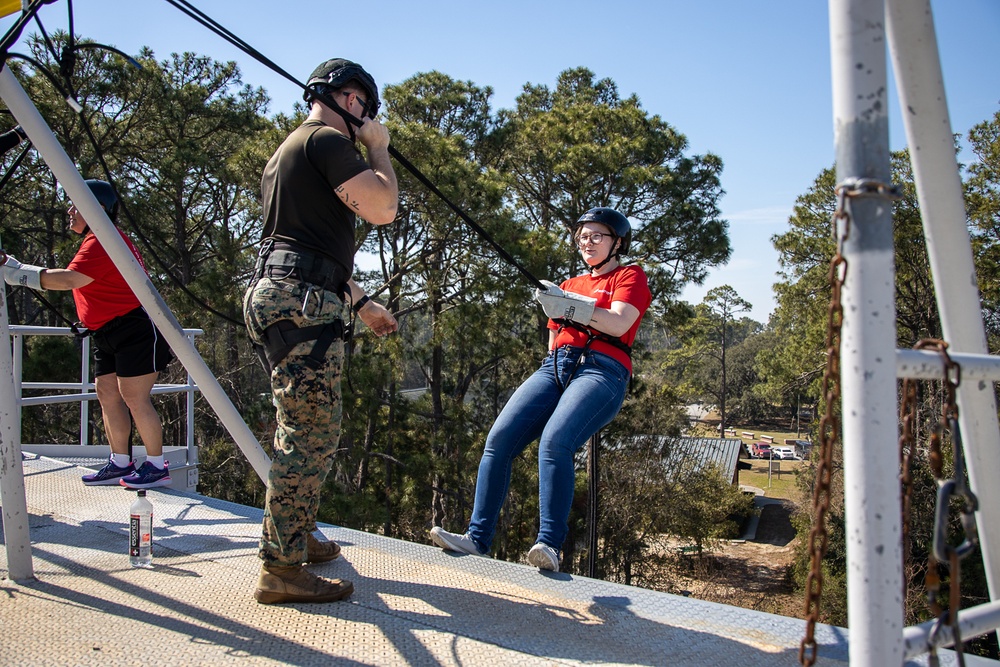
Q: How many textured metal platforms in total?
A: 1